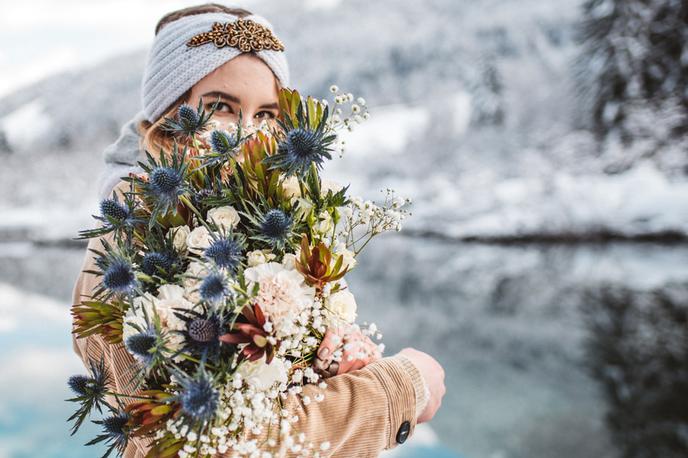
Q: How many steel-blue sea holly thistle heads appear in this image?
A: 15